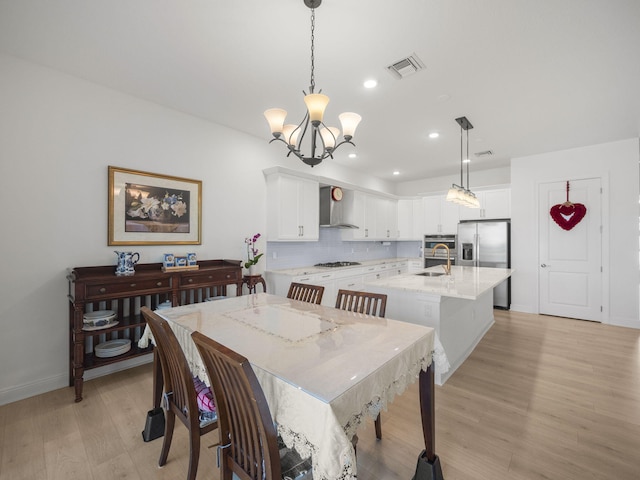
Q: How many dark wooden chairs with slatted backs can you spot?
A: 4